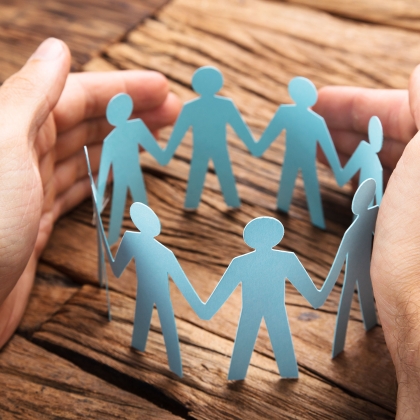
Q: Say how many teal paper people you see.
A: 8